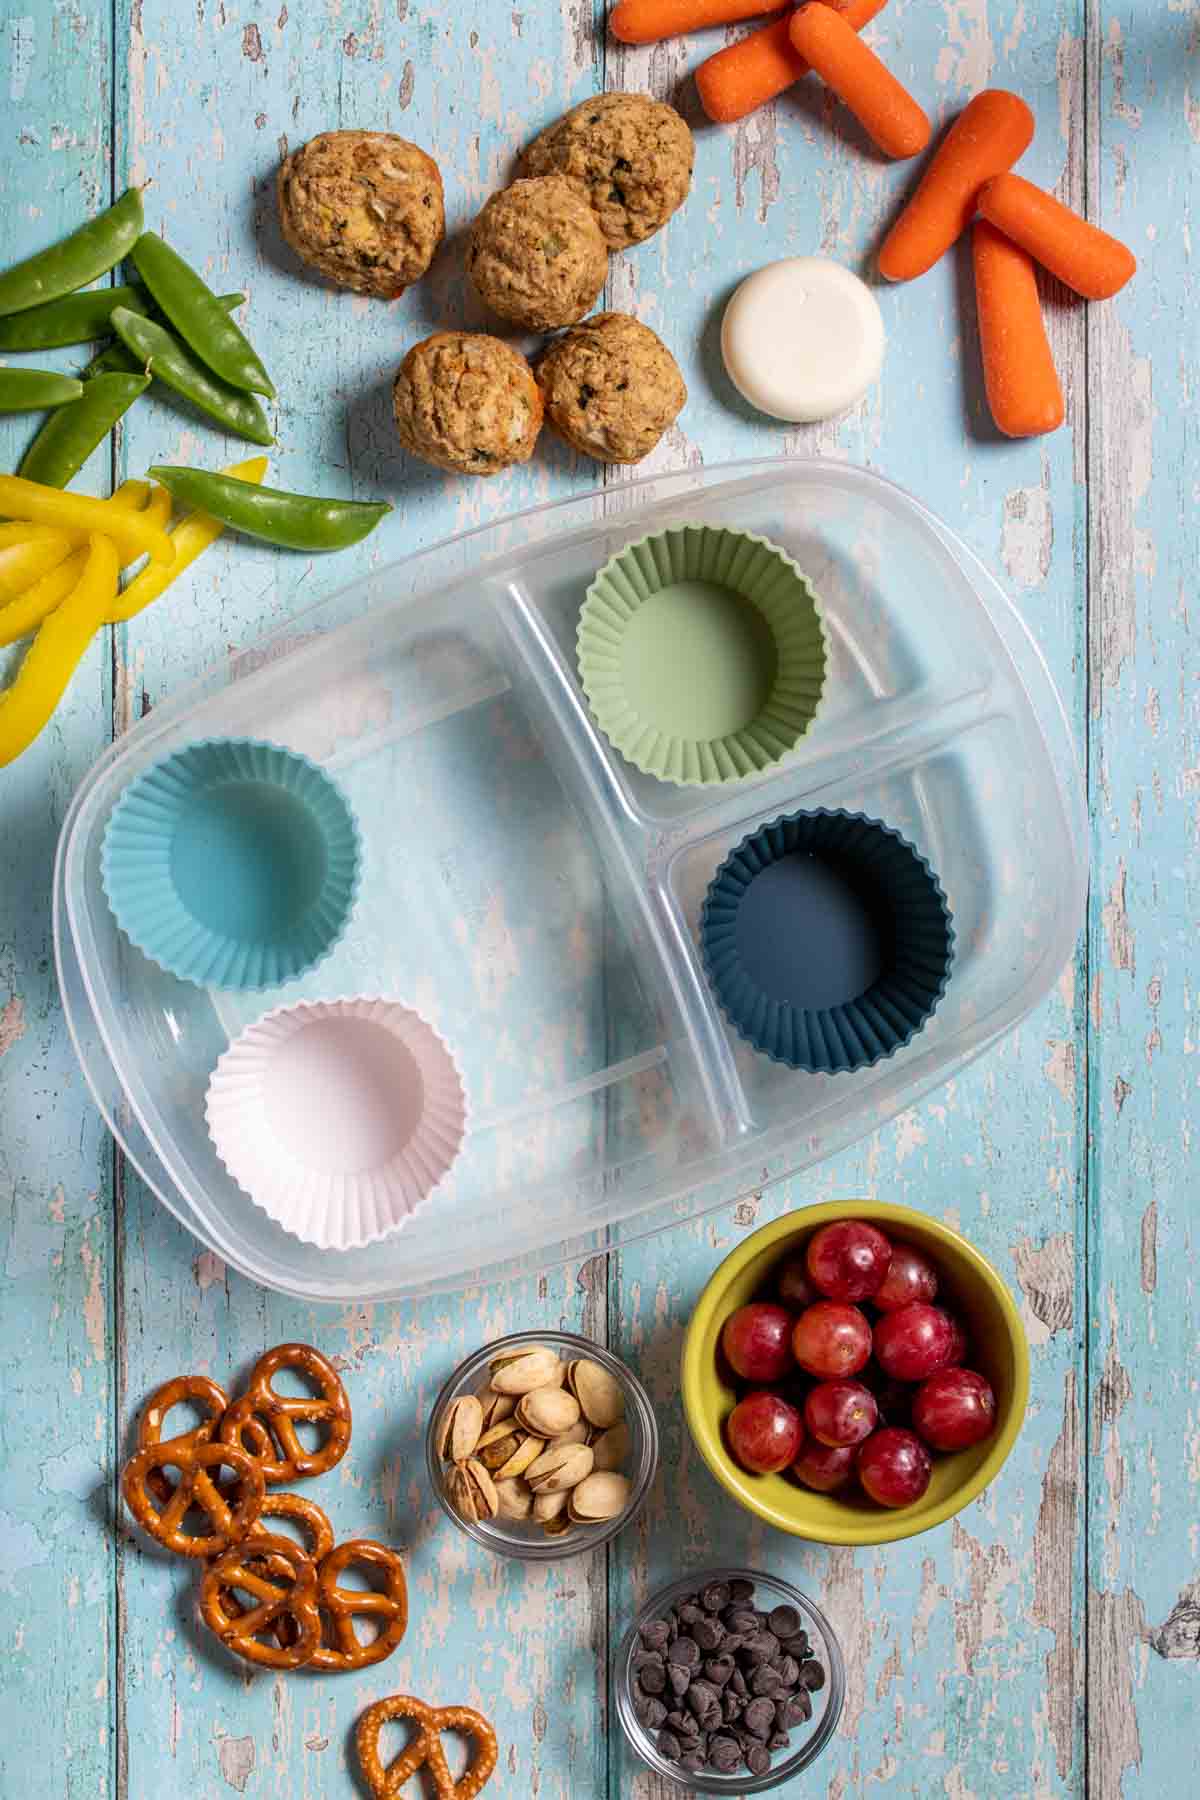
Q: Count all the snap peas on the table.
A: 8